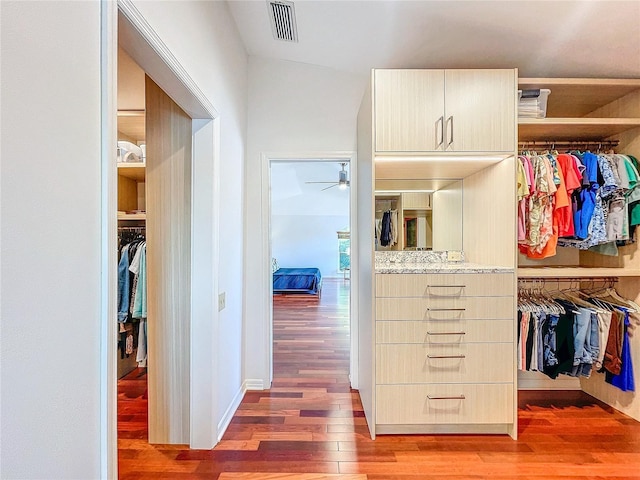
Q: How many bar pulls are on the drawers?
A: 5